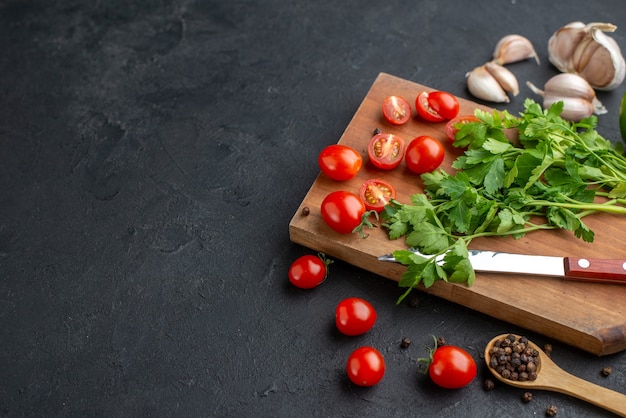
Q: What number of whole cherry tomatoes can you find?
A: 7